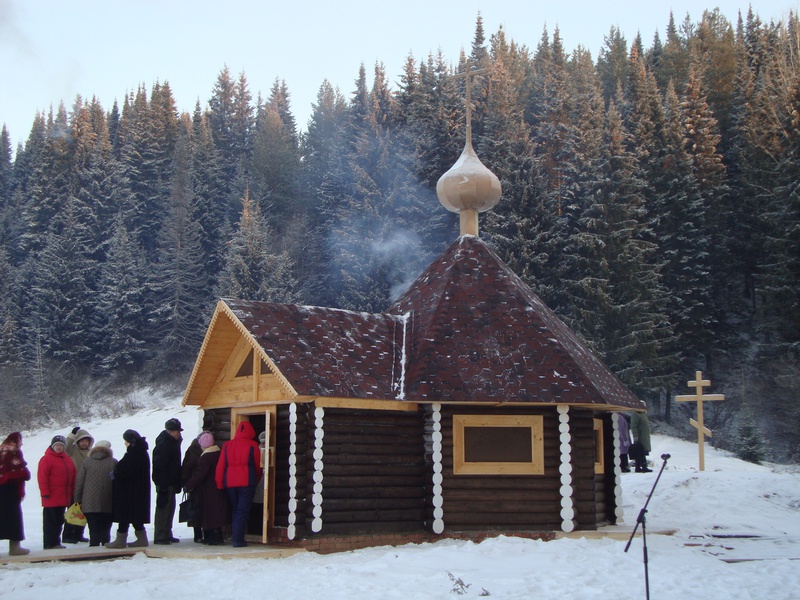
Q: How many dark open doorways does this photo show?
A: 1